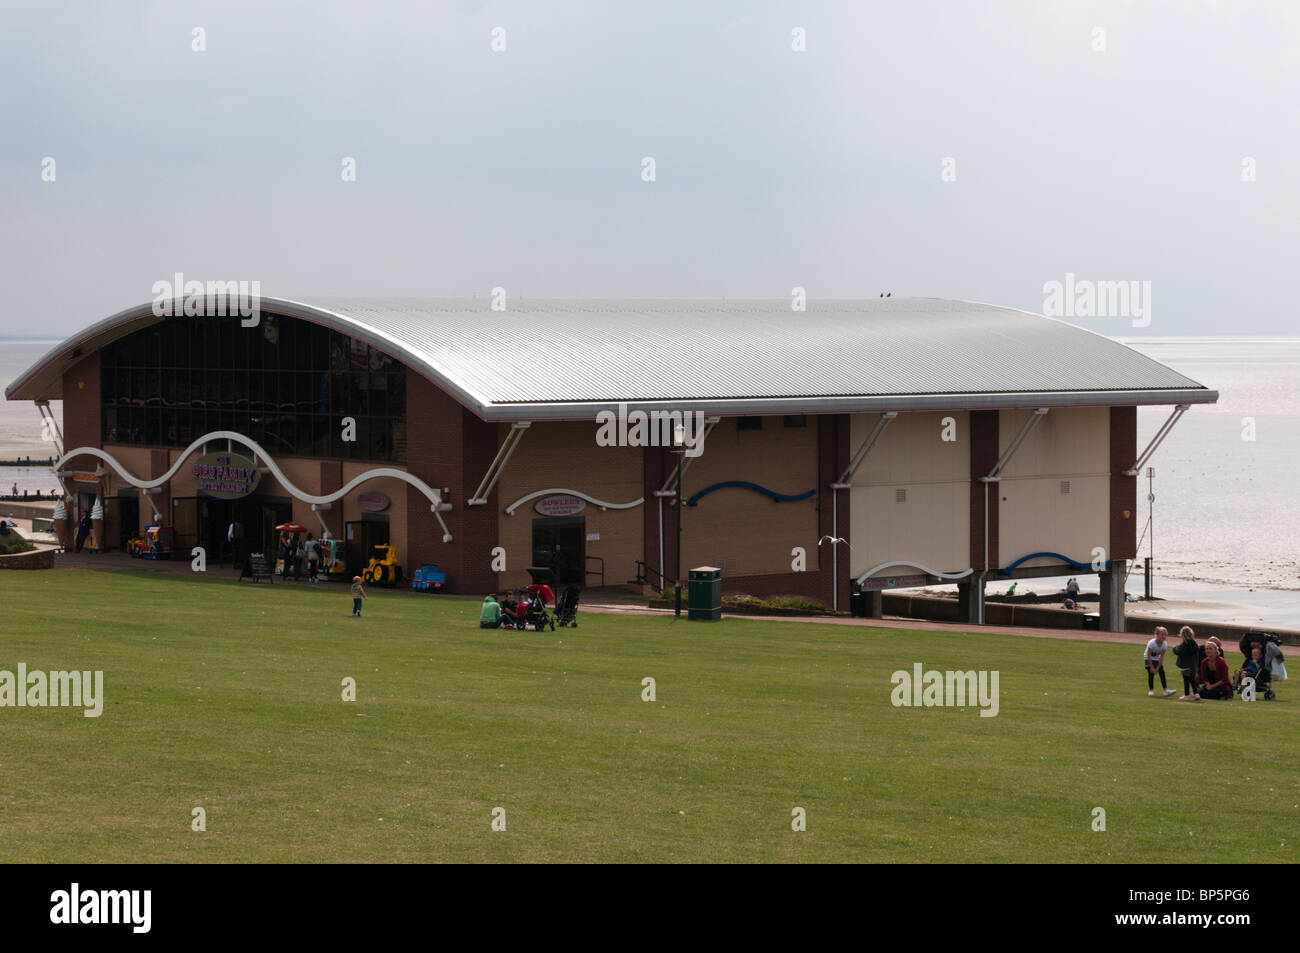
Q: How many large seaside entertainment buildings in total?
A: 1